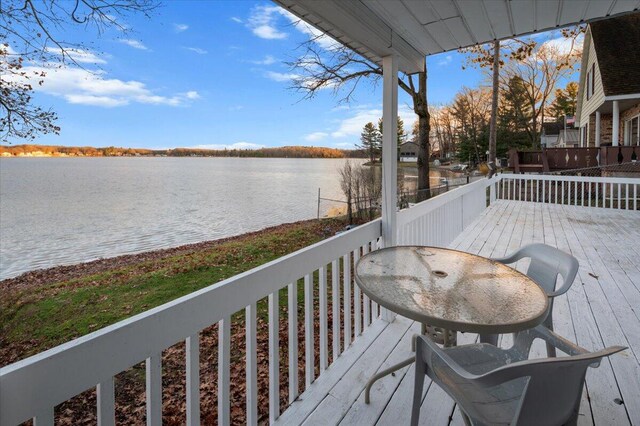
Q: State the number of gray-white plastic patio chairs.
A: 2